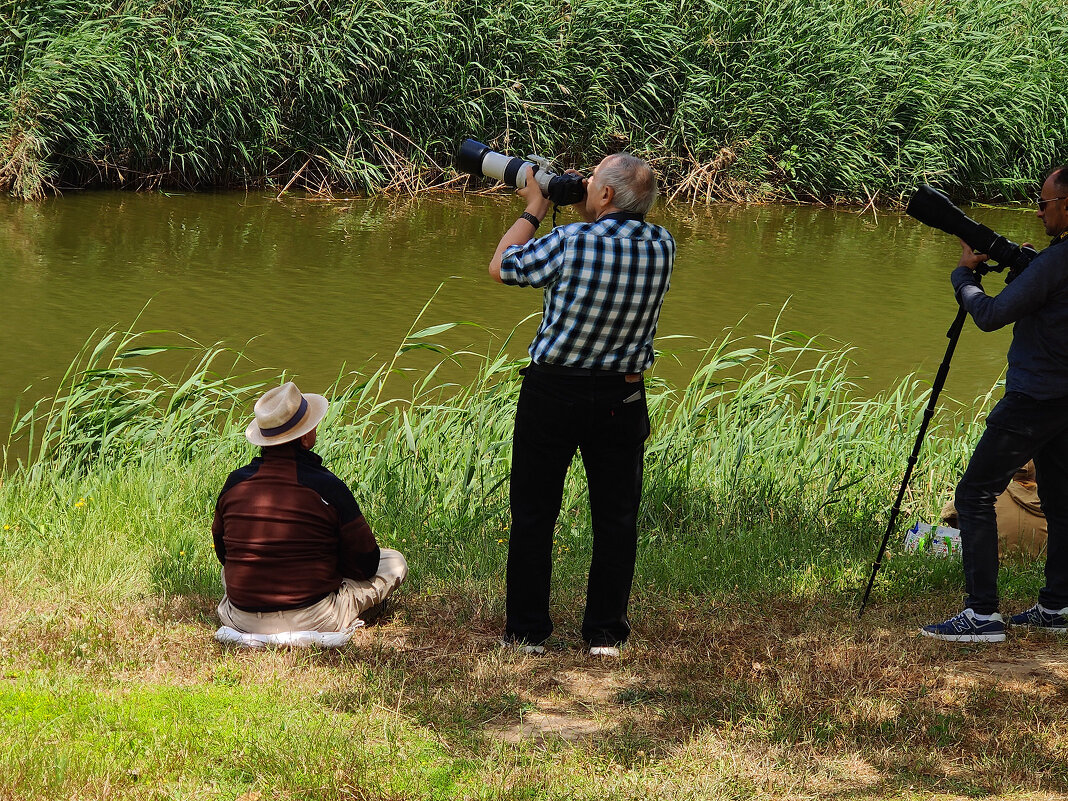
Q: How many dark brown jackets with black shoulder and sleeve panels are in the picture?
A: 1